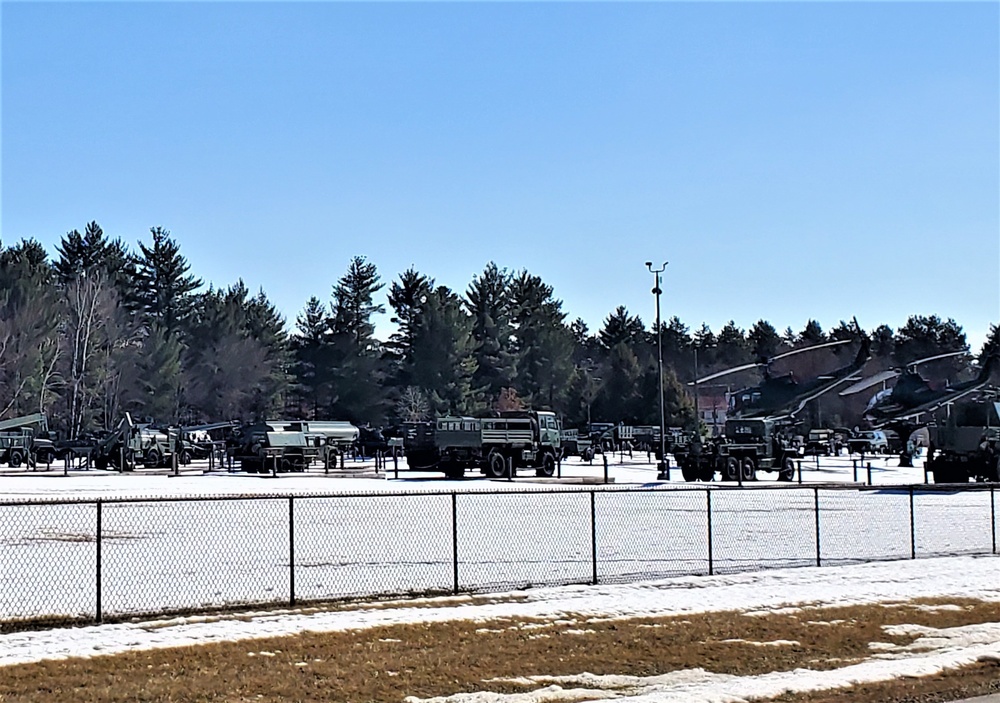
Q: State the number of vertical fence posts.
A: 8